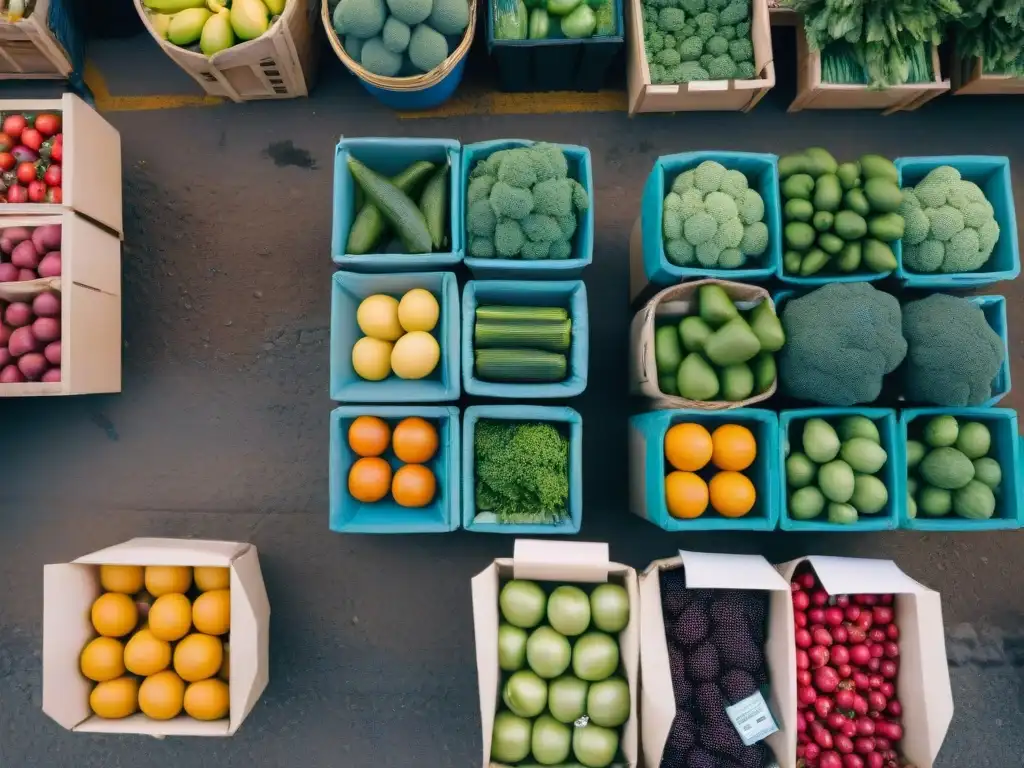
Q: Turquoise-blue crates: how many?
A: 14